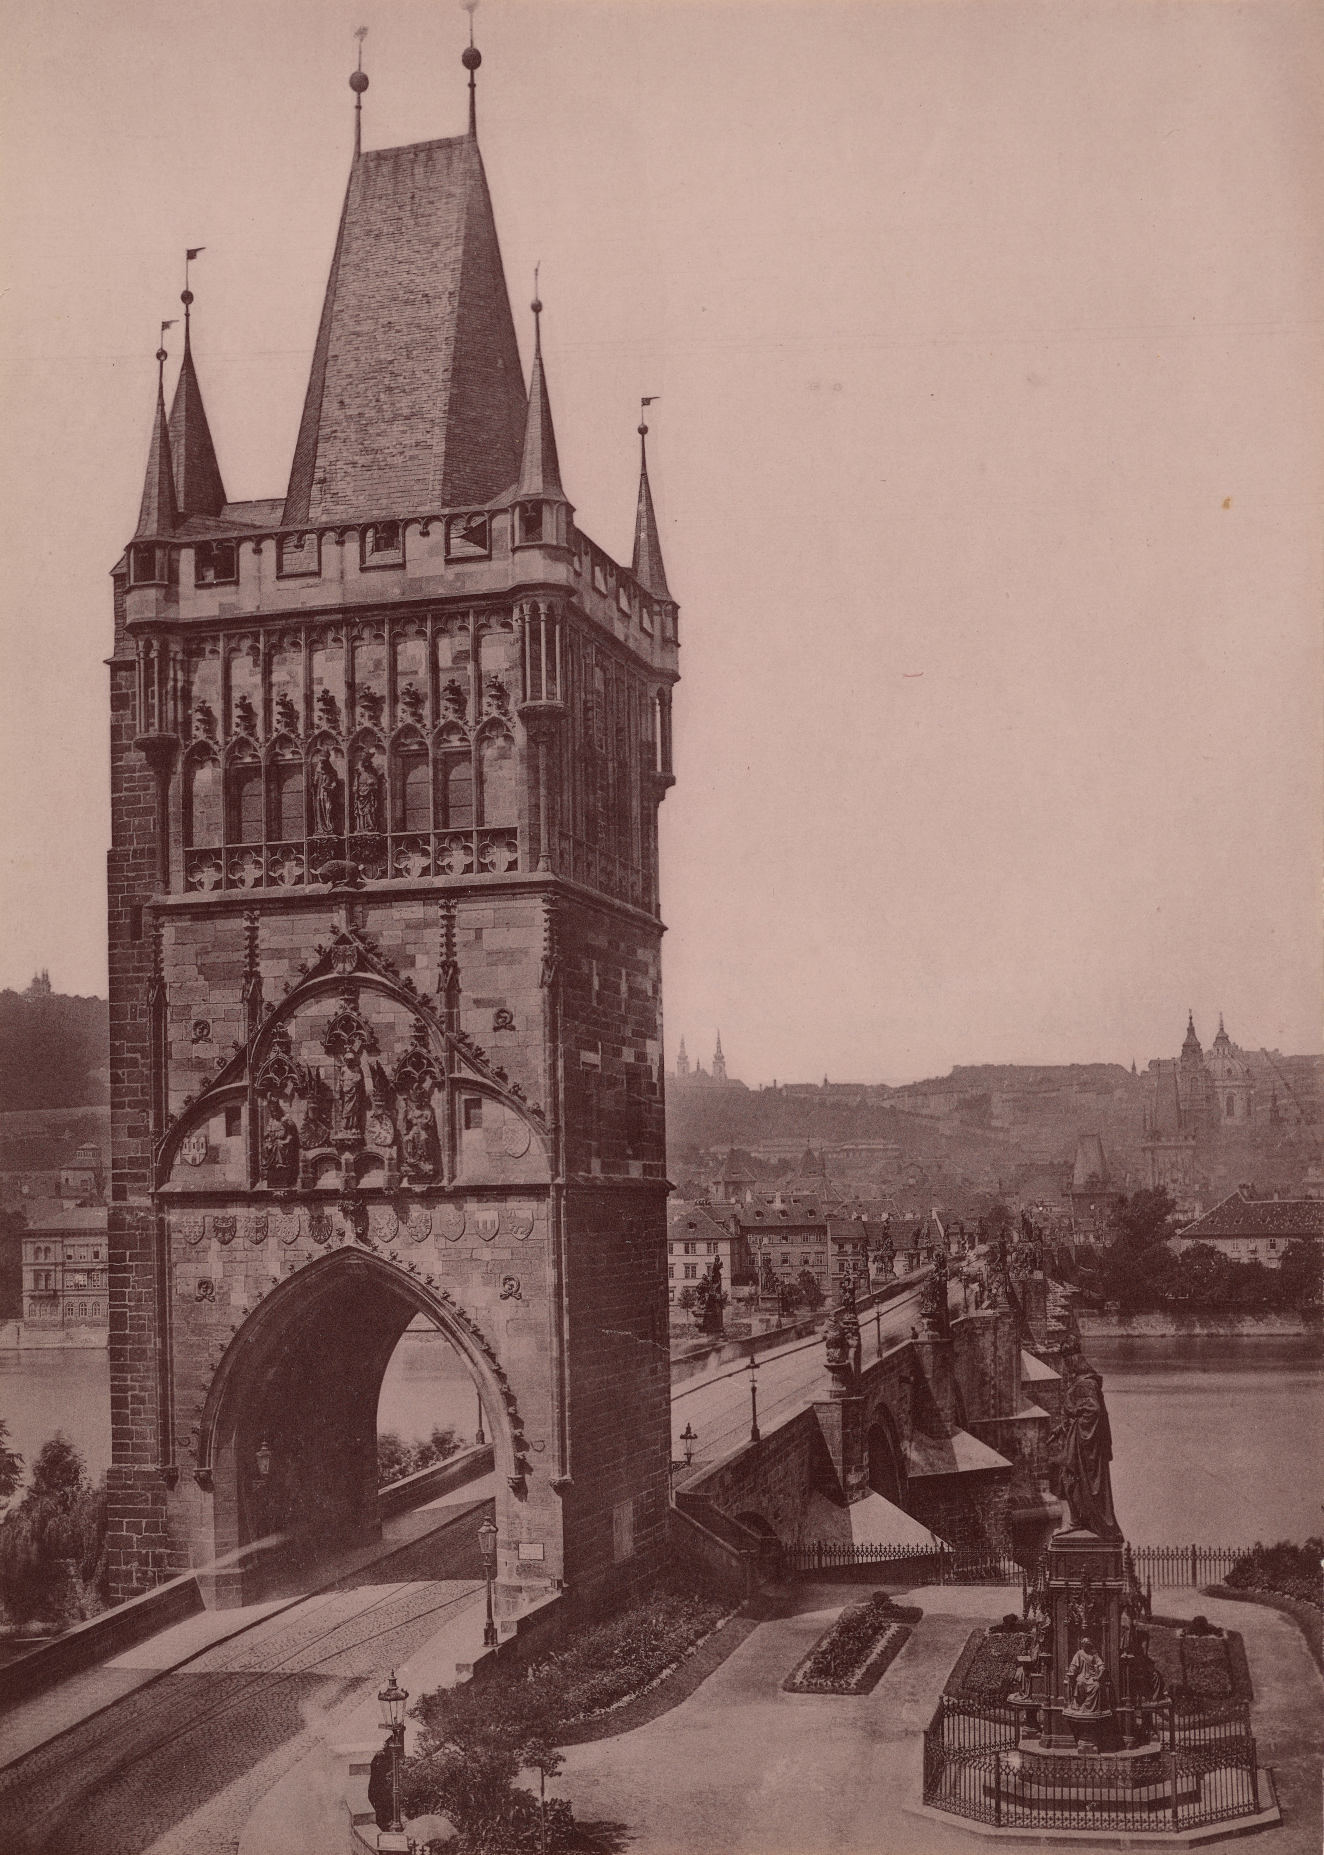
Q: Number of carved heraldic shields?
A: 15